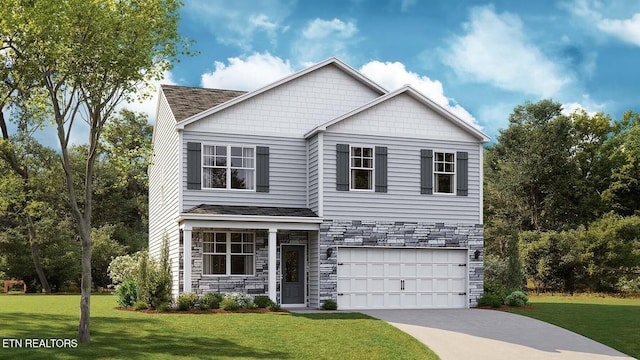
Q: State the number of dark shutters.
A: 6